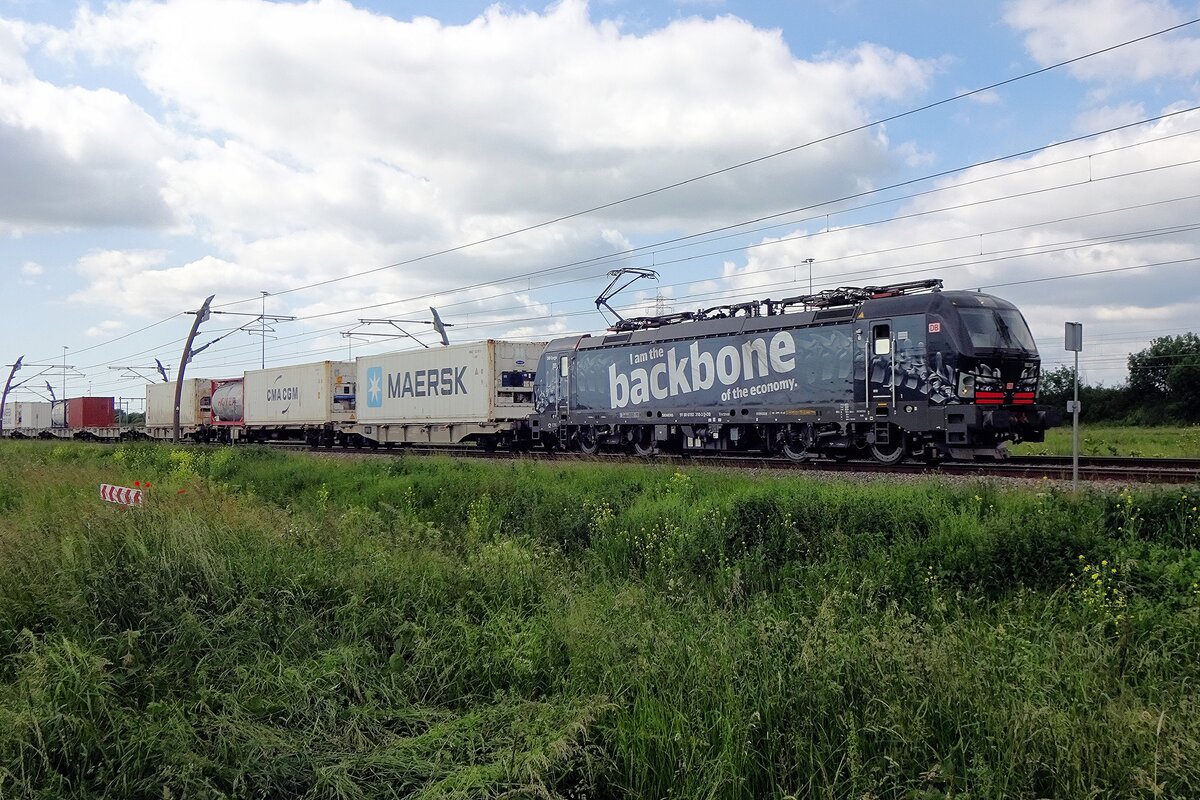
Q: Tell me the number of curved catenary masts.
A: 5